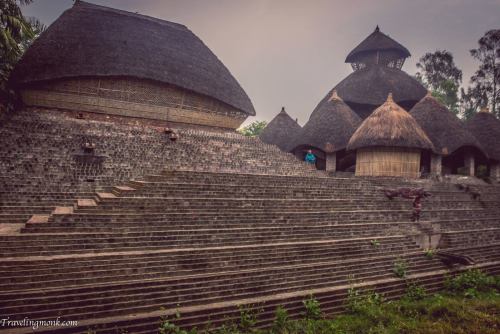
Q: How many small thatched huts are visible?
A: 5